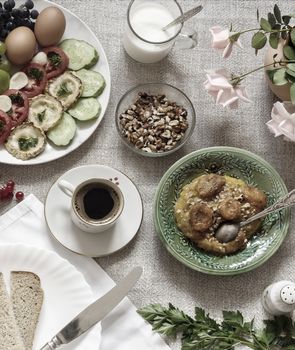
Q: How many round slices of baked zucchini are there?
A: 3